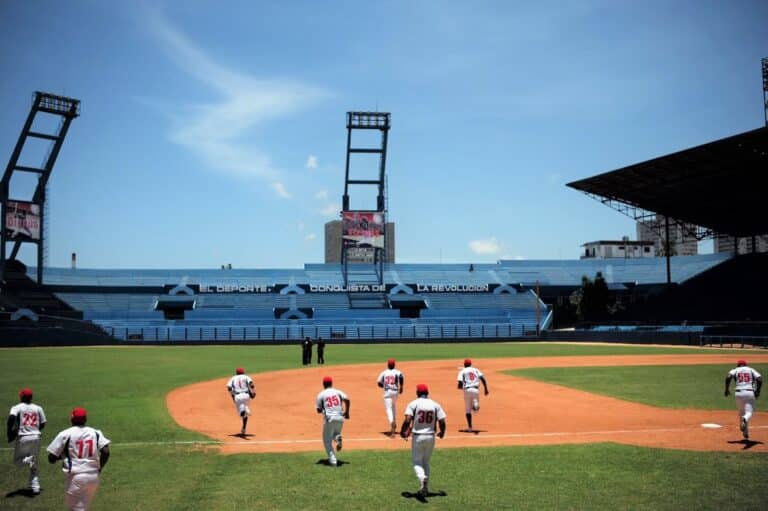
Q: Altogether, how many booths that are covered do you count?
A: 2